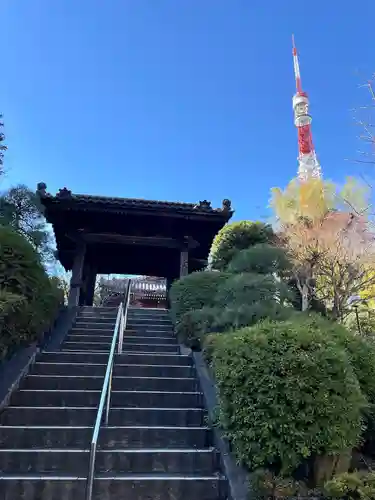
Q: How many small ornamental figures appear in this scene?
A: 4